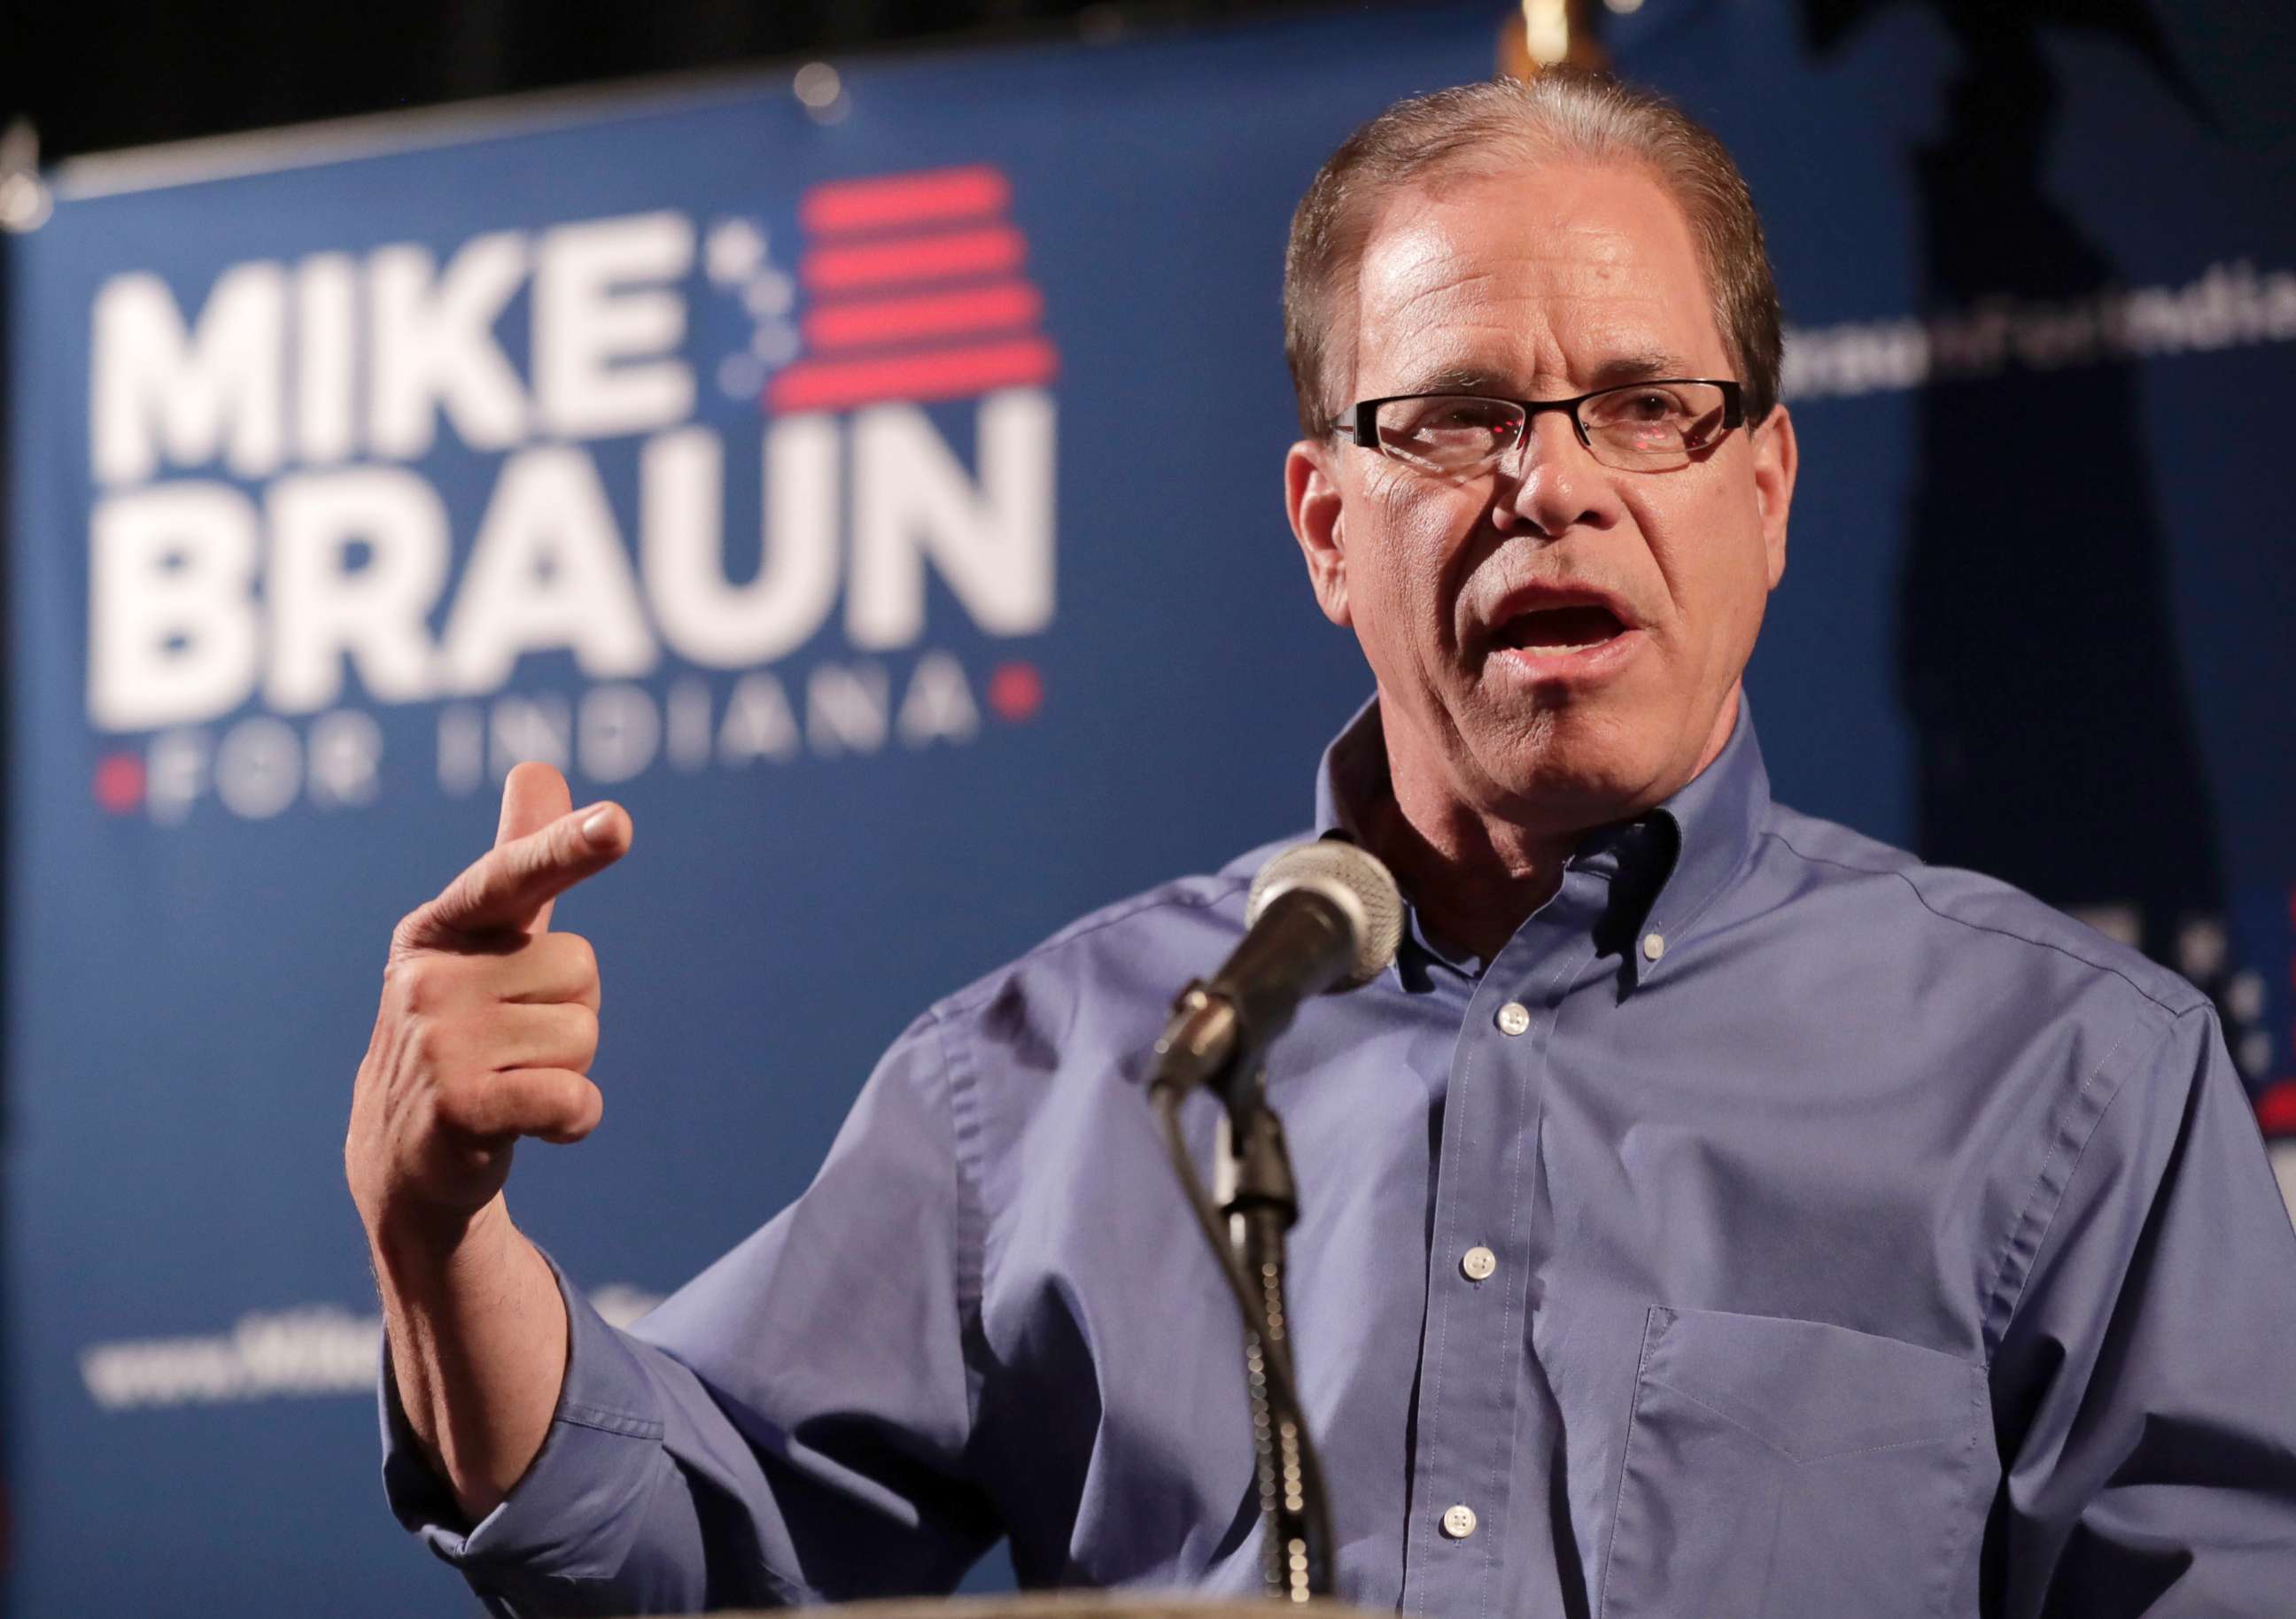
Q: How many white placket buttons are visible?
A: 3